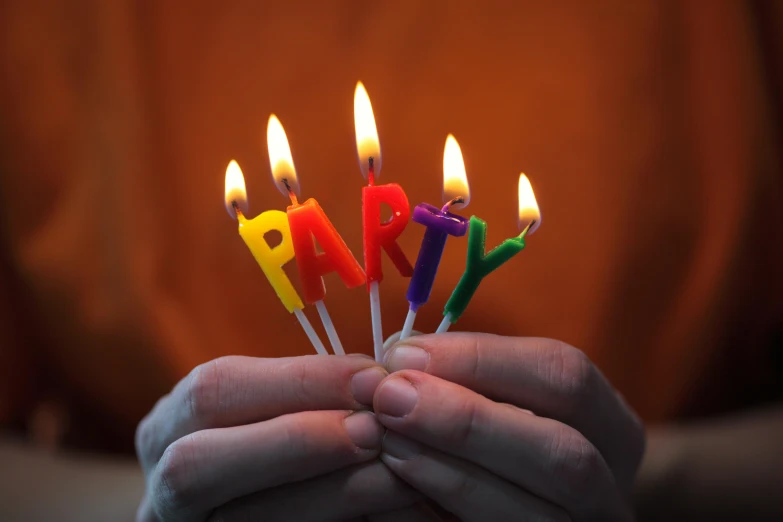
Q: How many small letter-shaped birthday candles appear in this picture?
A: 5